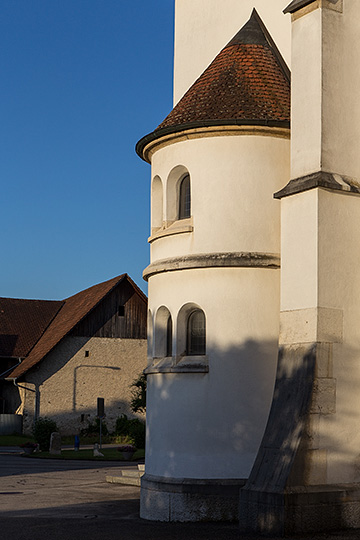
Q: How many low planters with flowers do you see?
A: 2